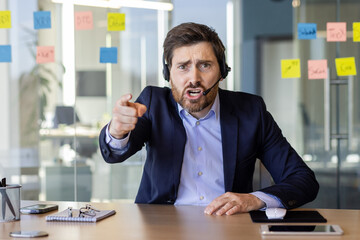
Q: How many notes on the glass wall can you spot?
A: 13